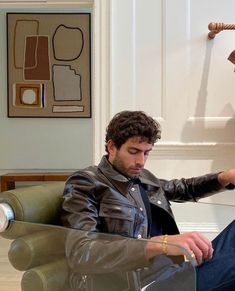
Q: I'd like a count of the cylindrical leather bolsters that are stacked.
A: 3